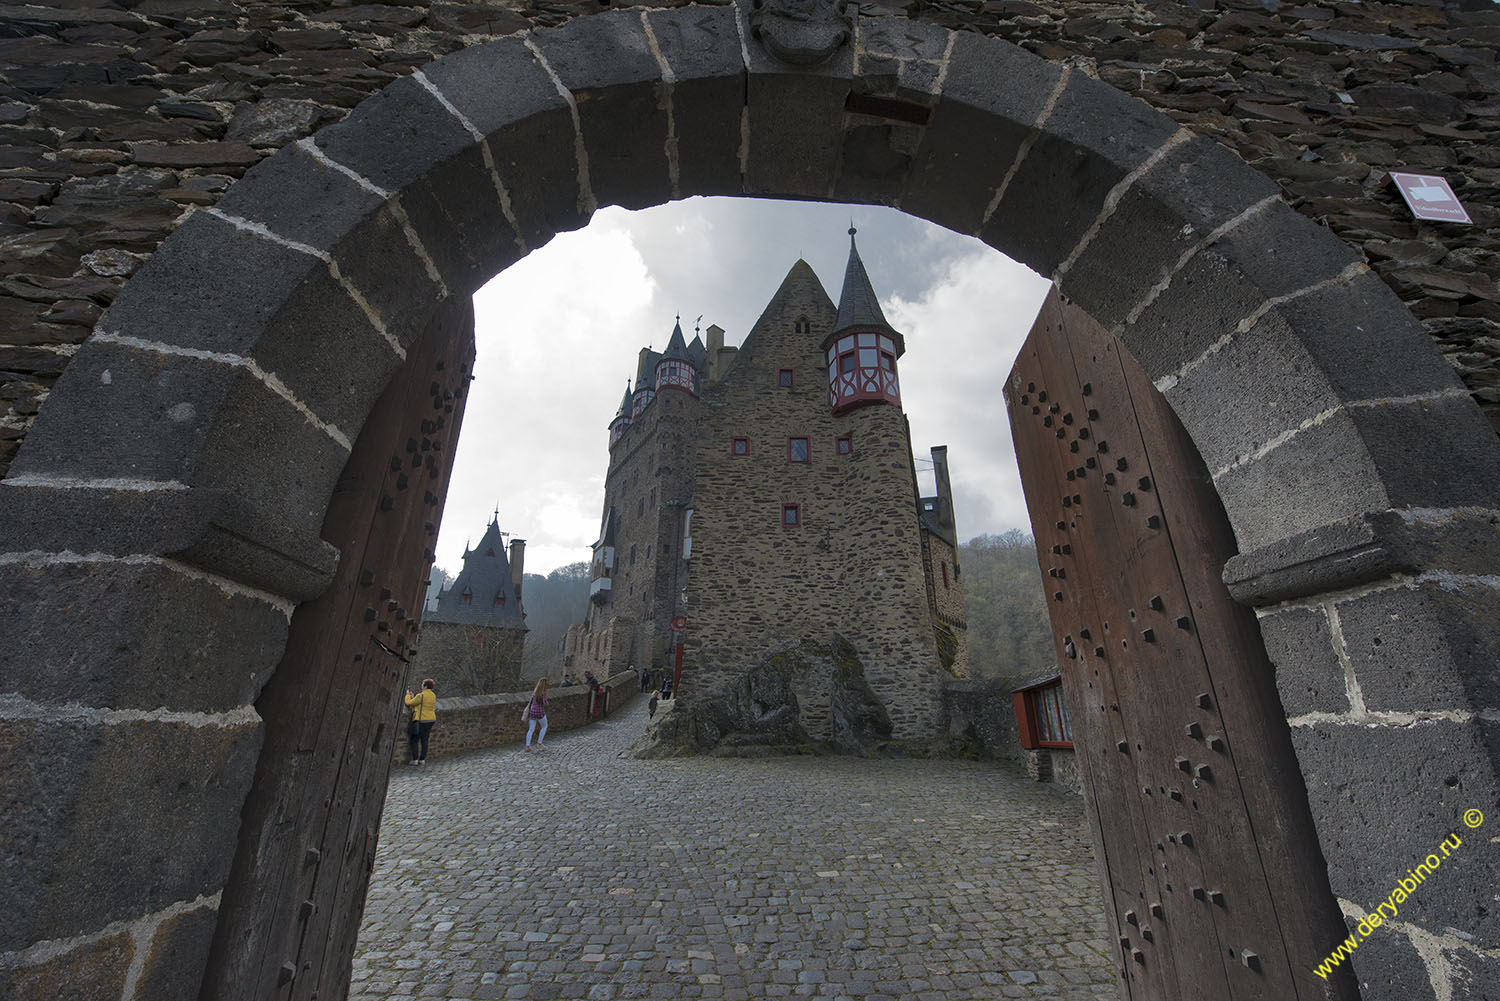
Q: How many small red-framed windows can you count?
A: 5